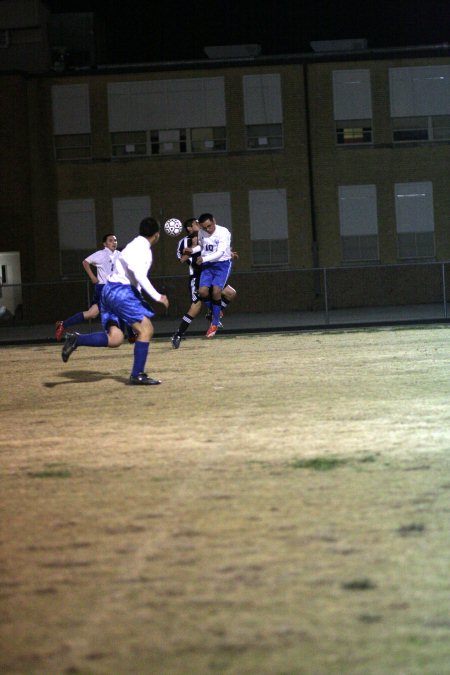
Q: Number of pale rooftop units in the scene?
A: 2